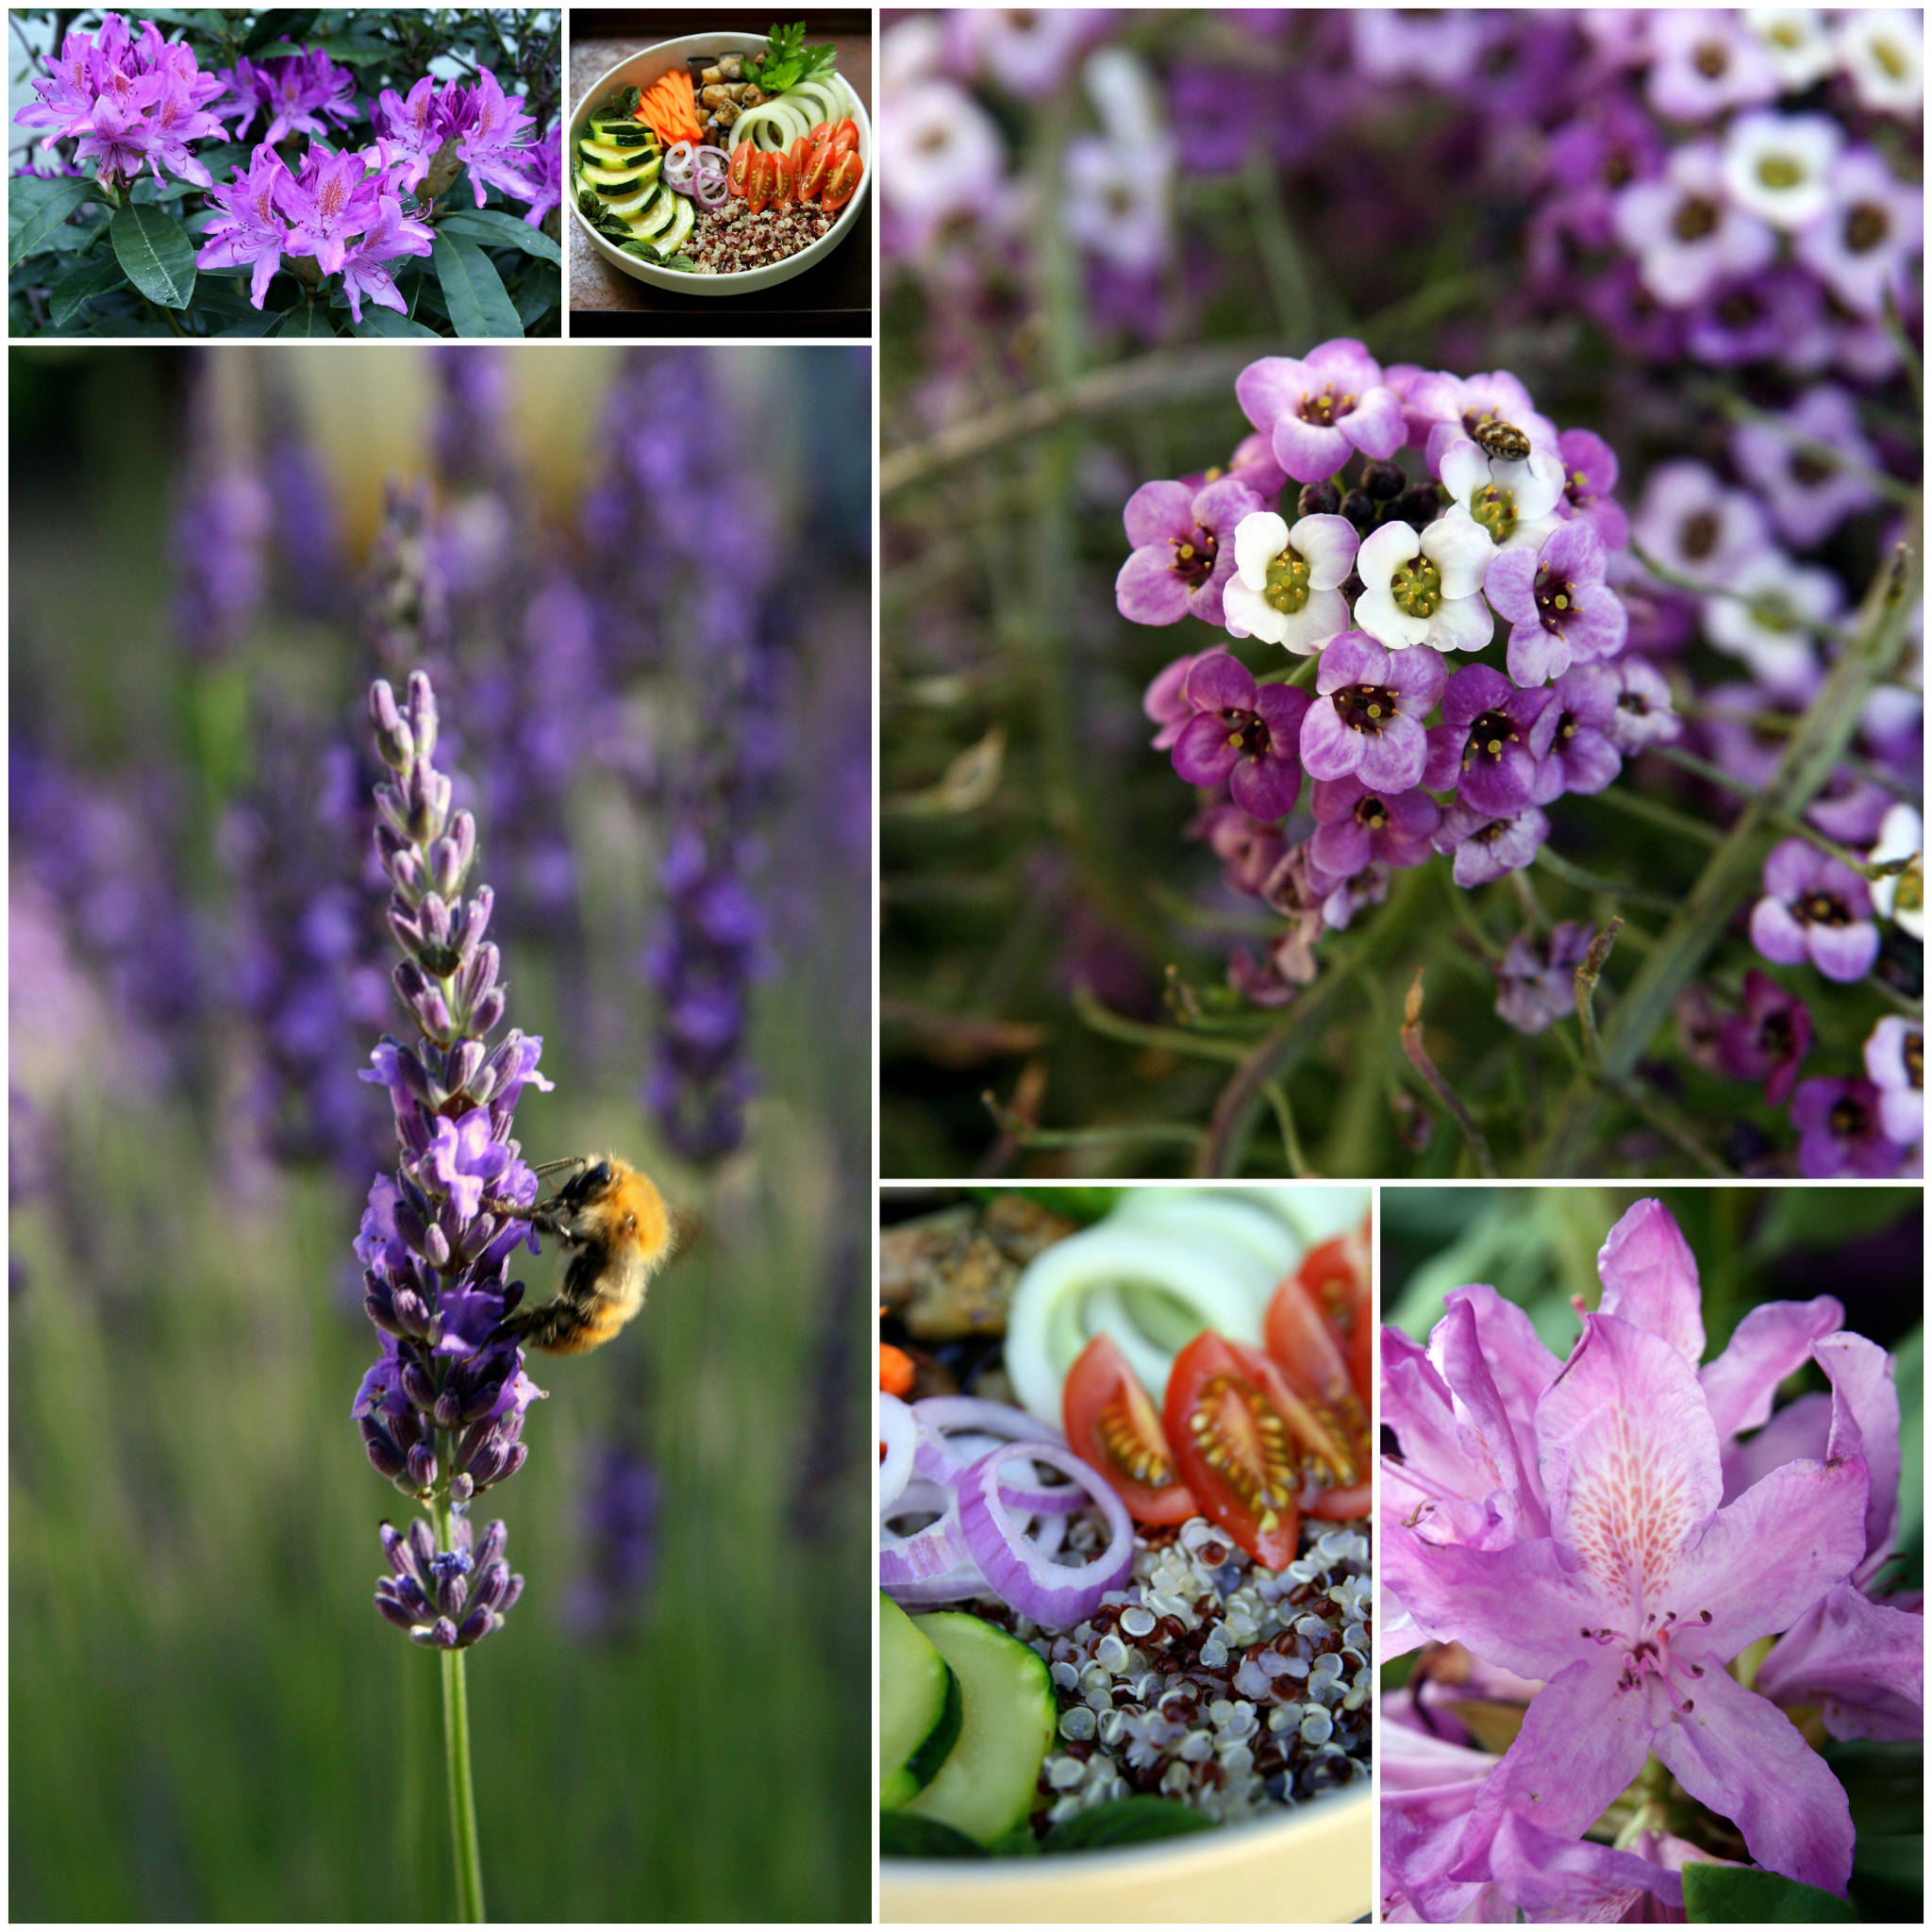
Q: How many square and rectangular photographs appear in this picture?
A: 6